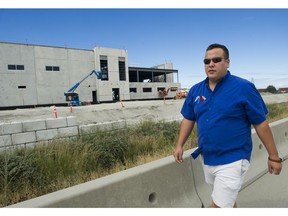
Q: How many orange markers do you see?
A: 4